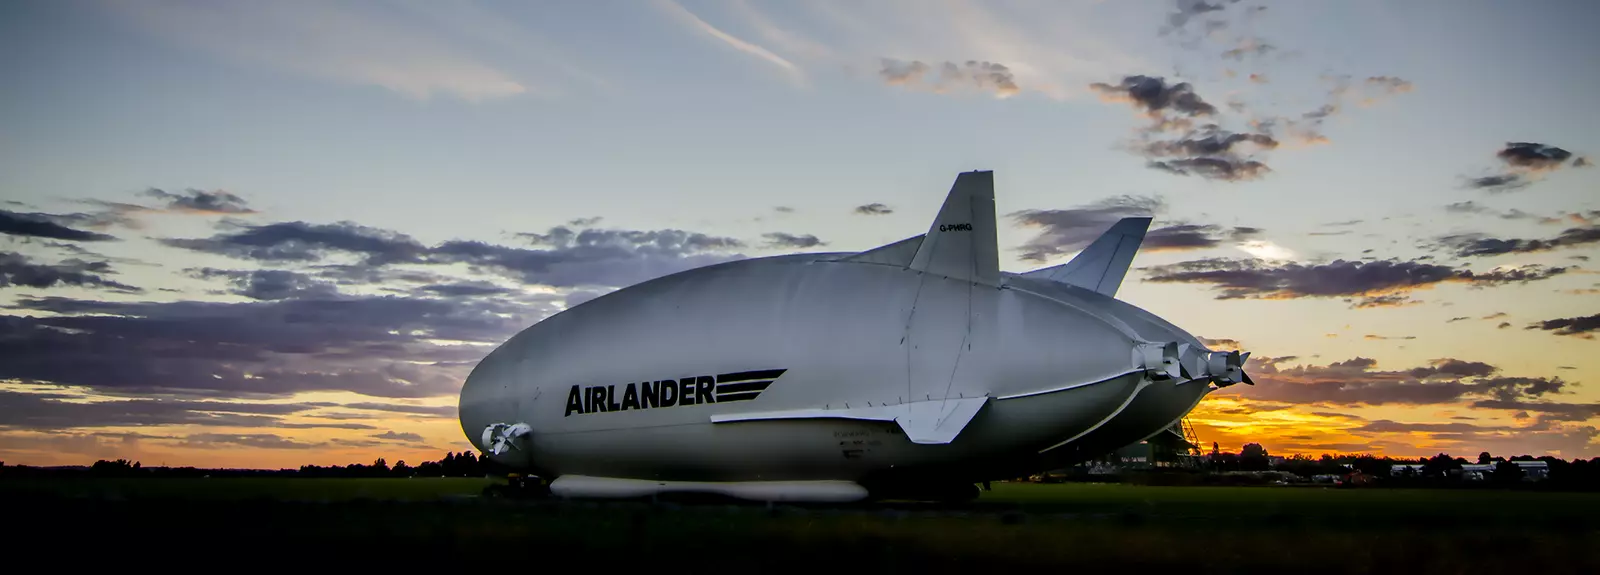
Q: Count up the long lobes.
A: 2